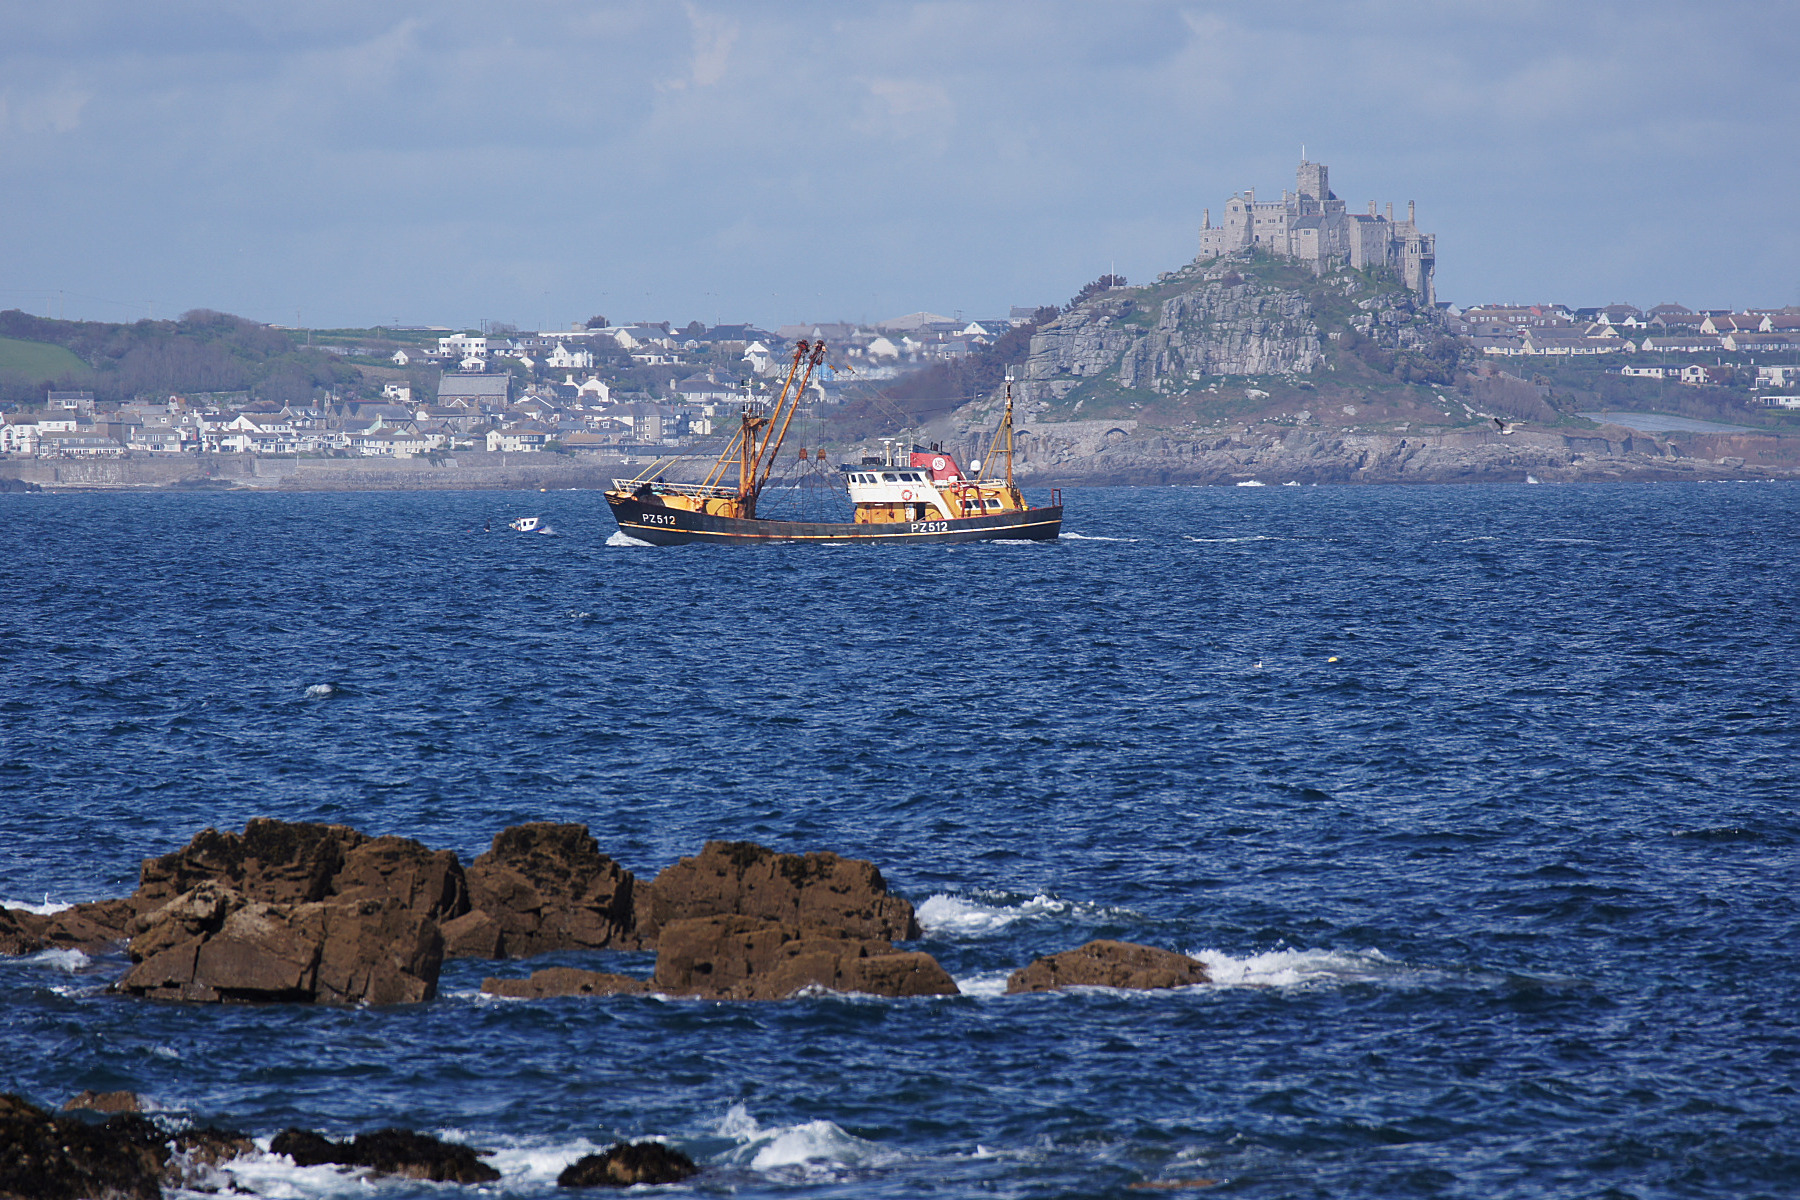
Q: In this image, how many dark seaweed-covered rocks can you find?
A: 3